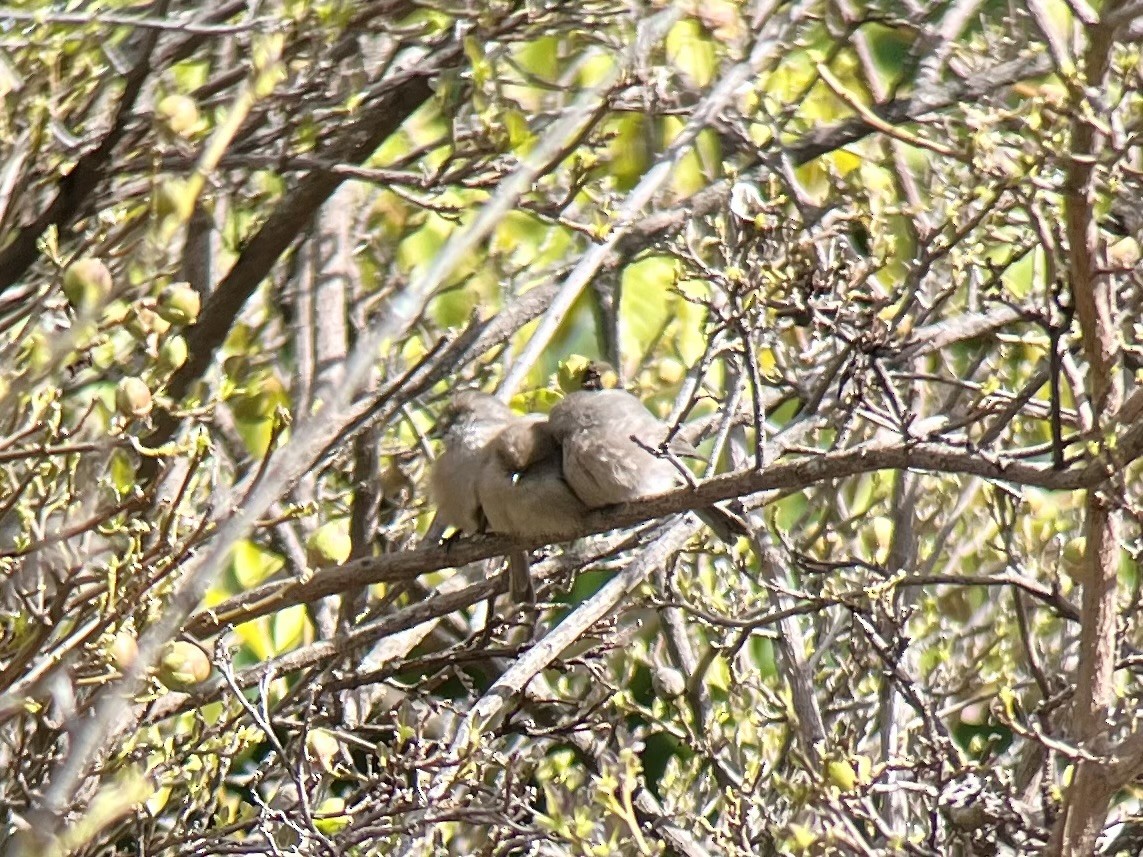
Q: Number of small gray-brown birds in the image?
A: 3